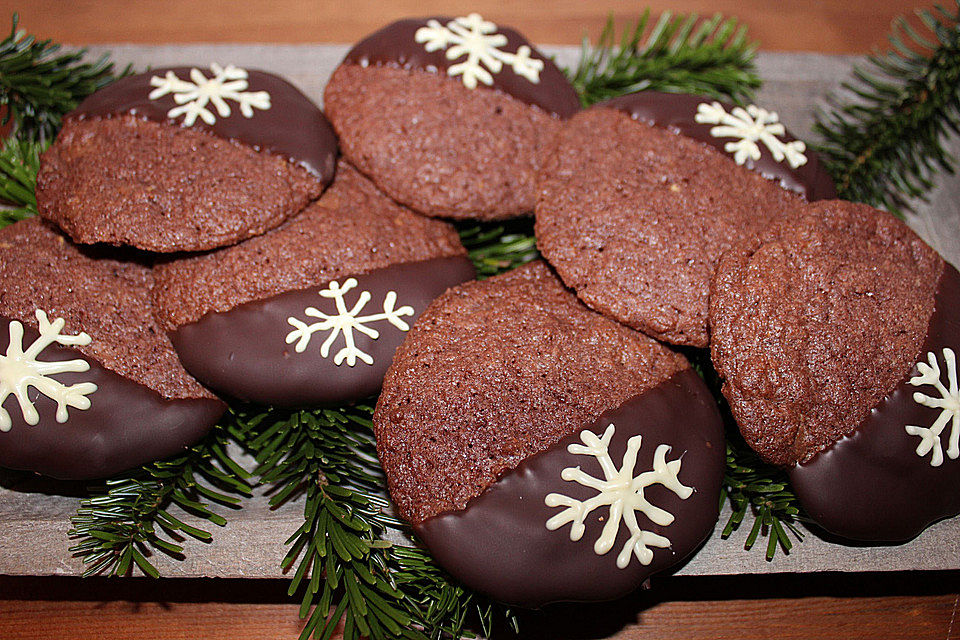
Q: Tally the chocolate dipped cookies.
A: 7